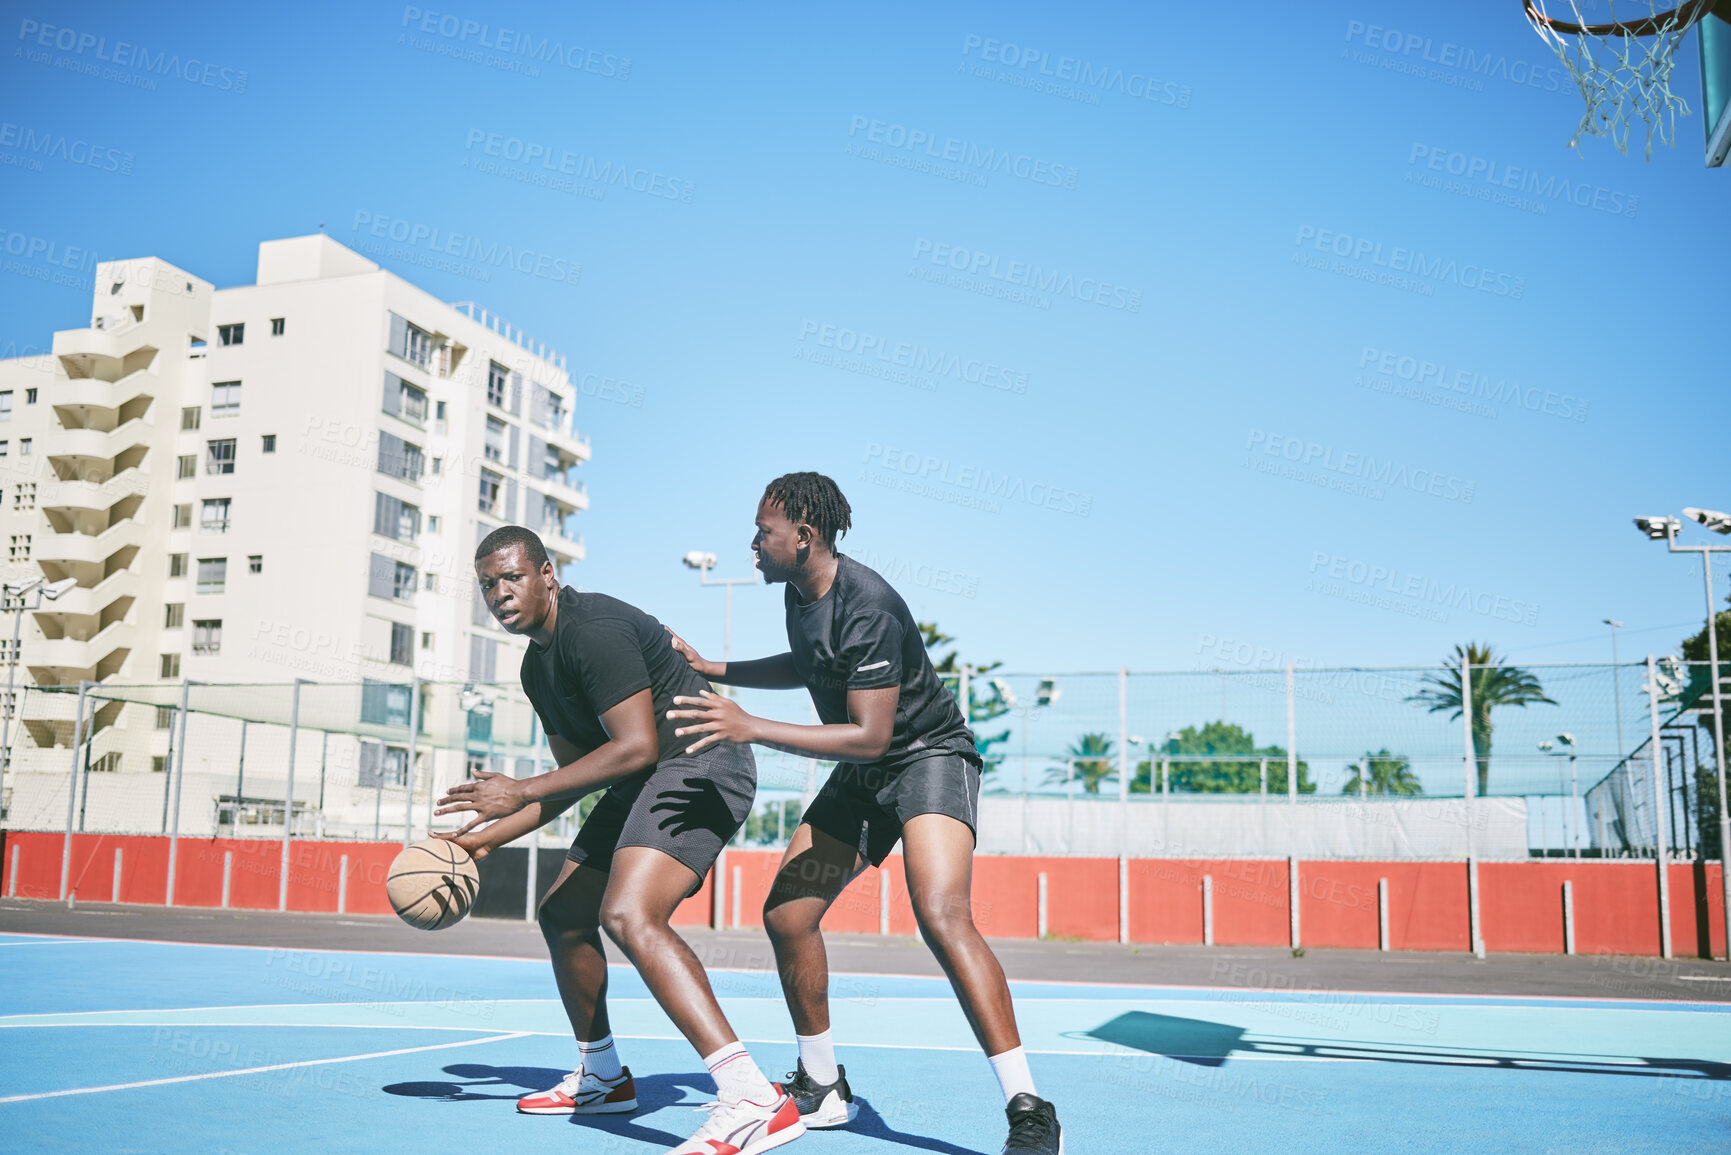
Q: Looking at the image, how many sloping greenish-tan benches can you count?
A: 0